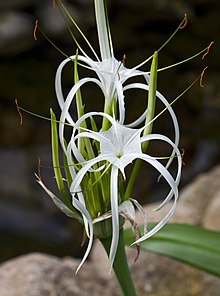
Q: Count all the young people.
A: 0